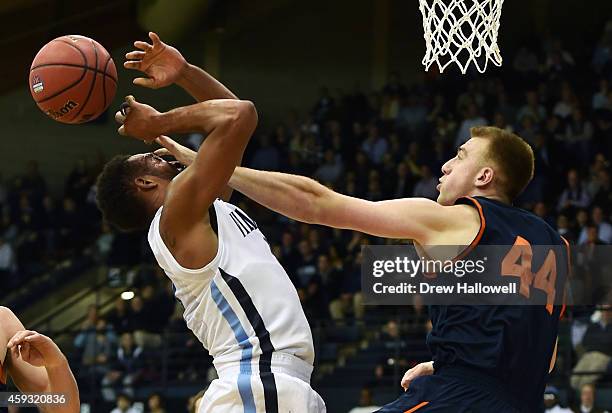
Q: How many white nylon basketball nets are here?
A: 1